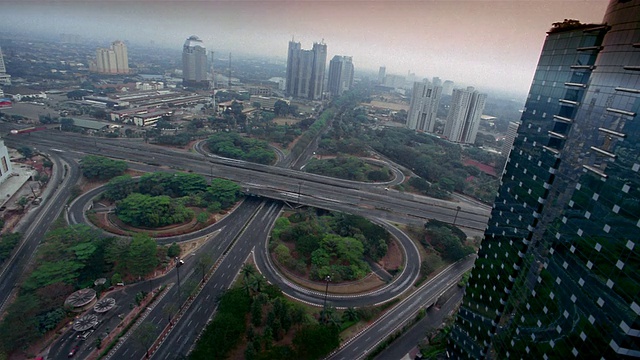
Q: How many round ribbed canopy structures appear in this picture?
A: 3